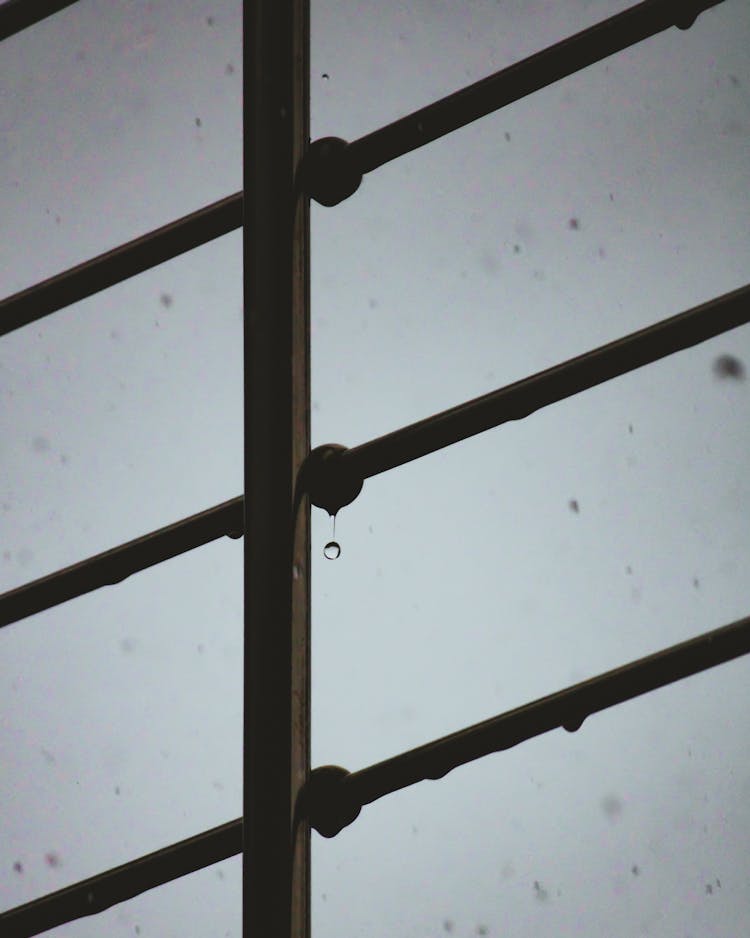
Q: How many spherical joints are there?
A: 3